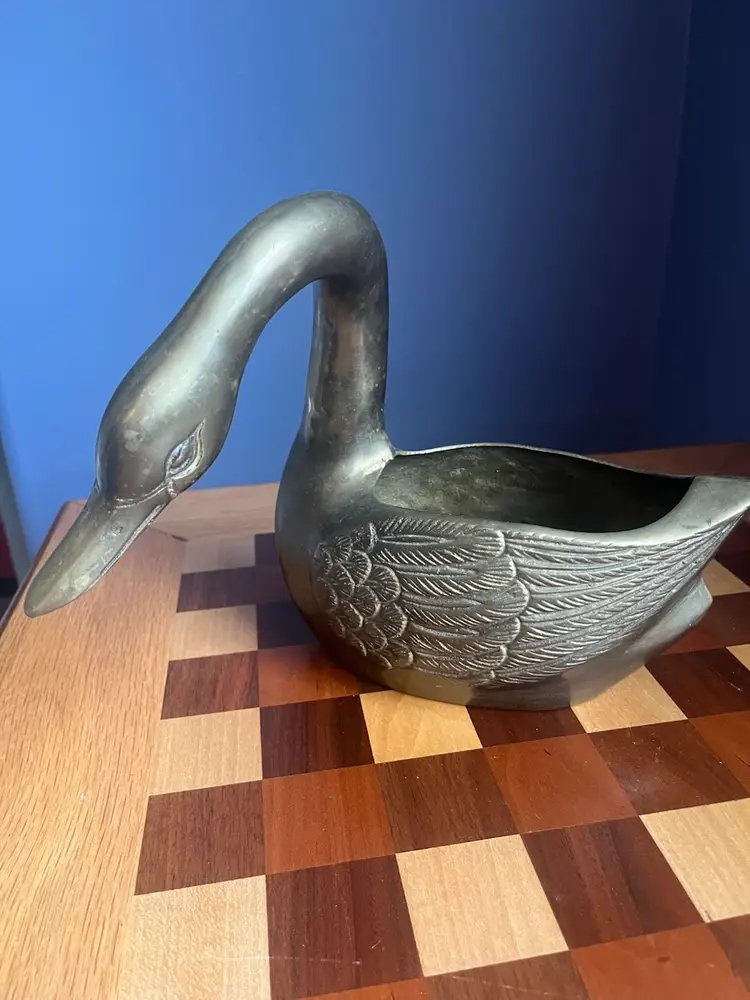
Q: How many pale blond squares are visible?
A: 10